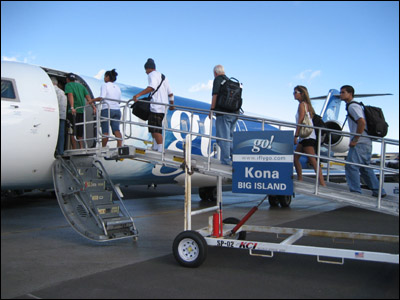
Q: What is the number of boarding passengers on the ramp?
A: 7